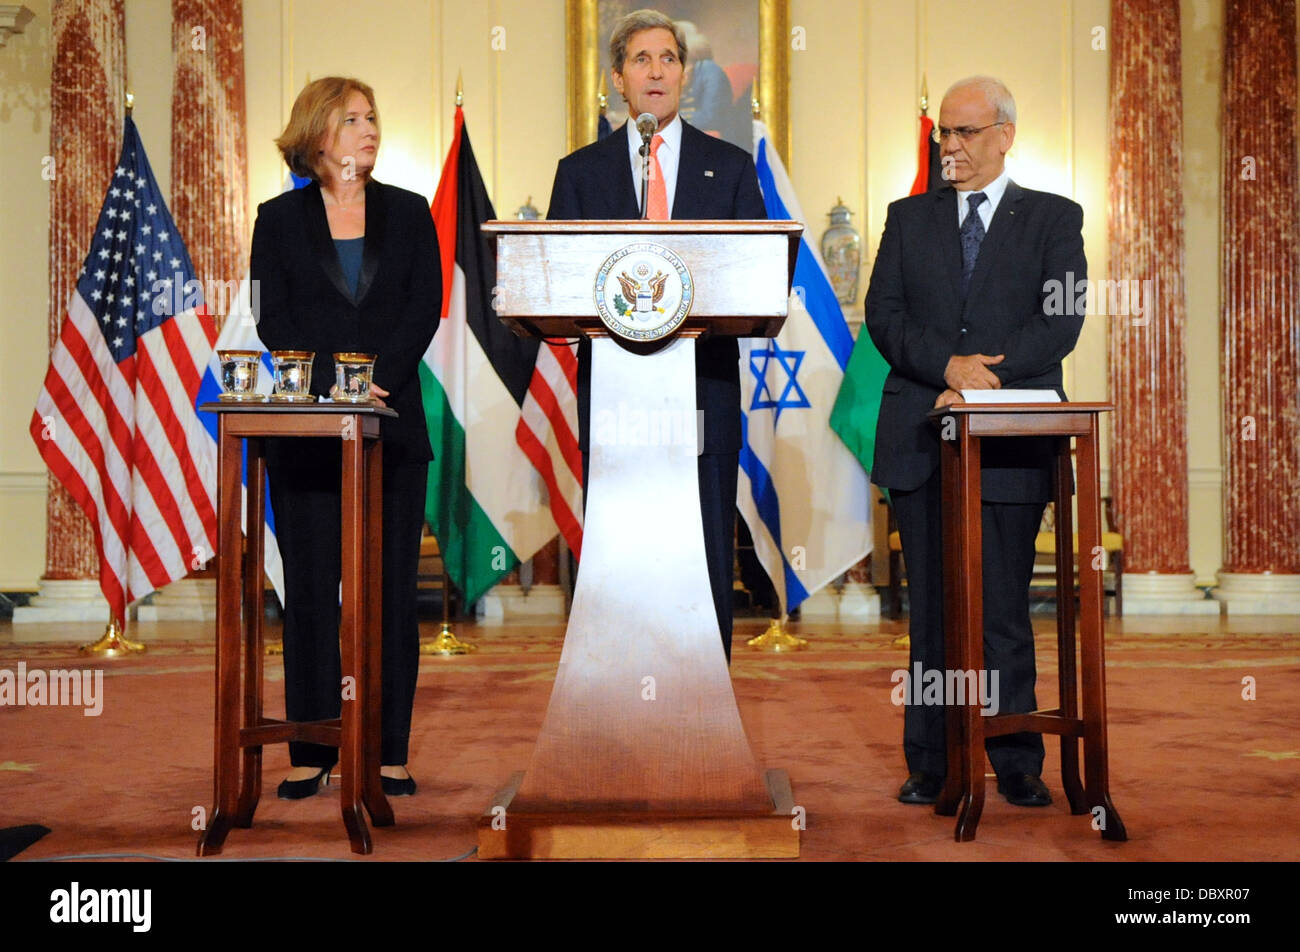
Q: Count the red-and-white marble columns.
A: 4